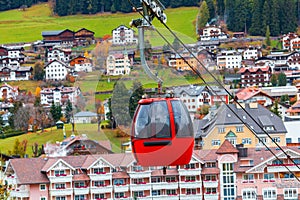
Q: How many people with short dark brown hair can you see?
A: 0